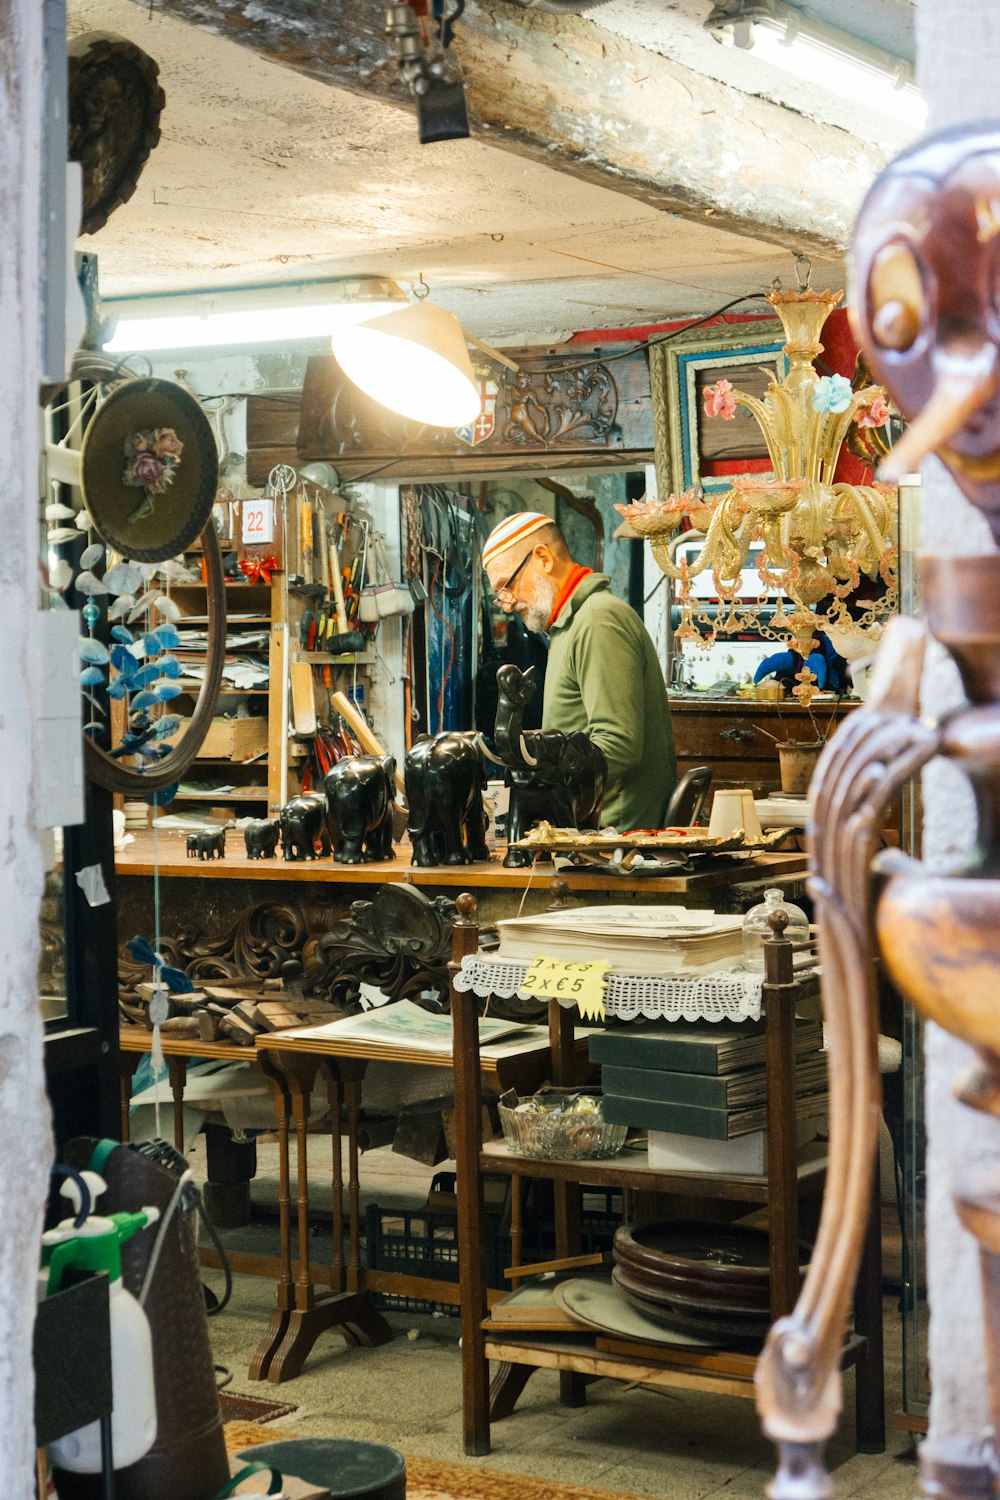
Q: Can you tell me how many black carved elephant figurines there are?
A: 7